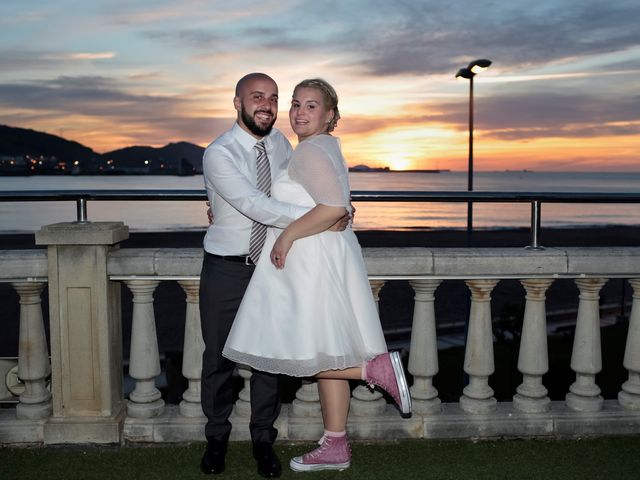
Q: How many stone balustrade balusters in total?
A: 11